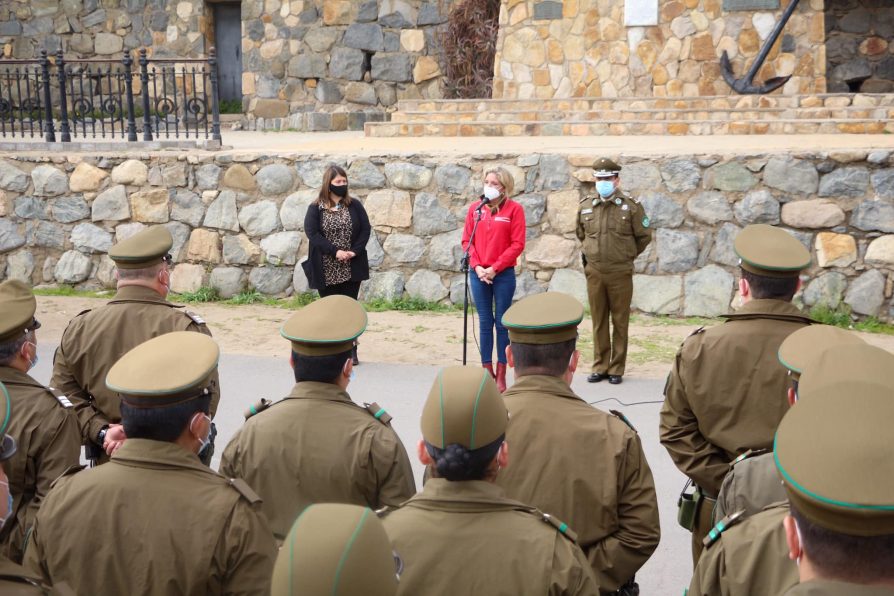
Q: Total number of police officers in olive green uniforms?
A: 13